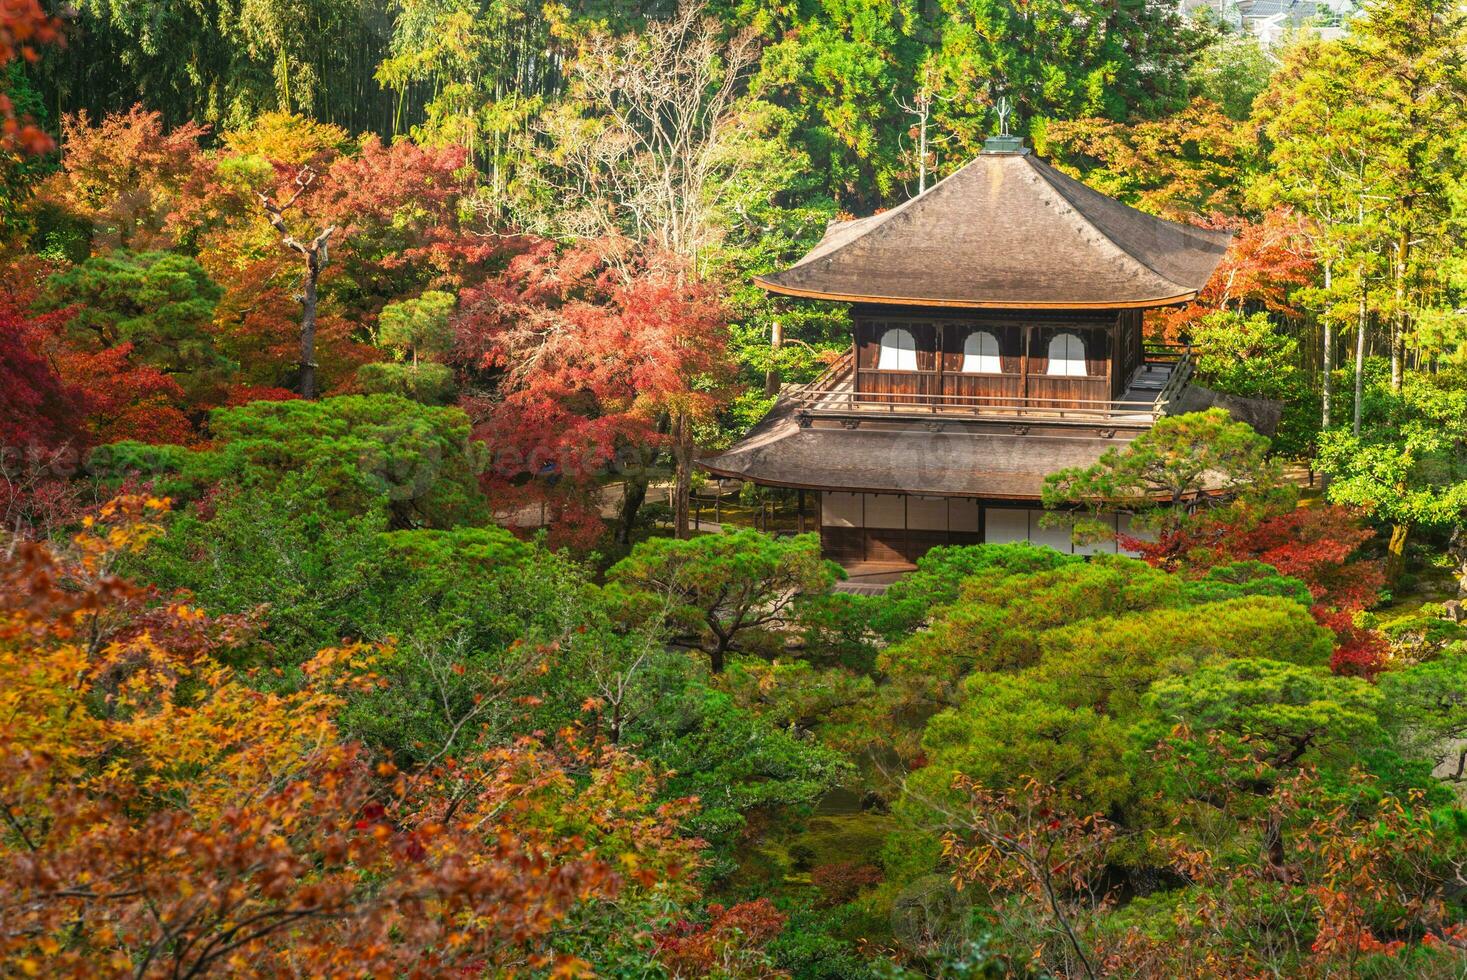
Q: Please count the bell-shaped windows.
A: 3